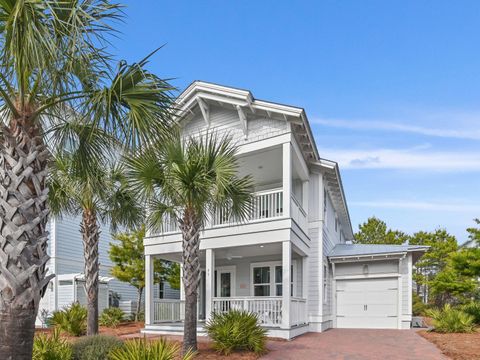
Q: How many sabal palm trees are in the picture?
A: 3